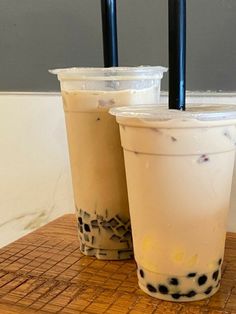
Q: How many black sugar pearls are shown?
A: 11